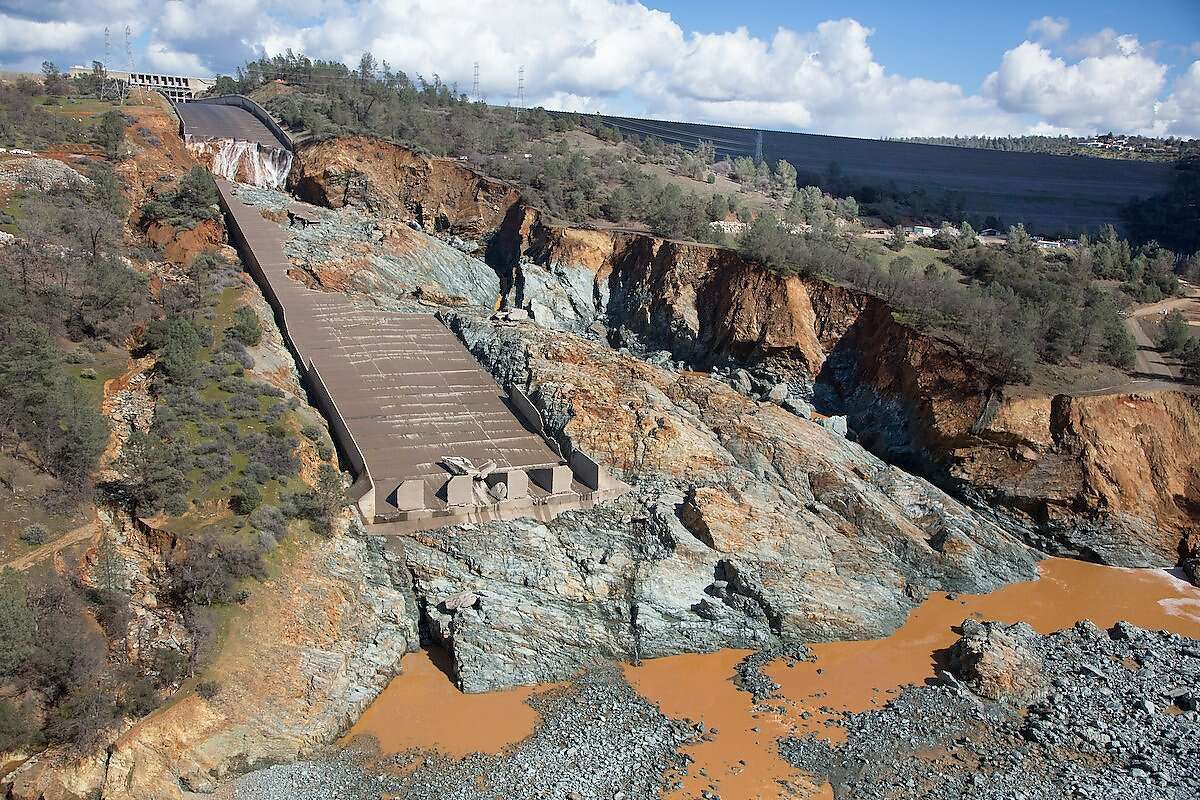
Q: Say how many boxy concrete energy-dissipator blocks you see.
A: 4